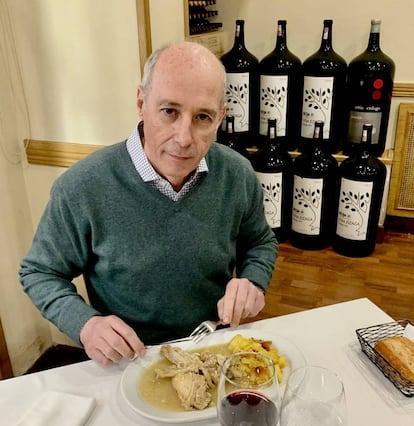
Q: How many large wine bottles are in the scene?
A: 8